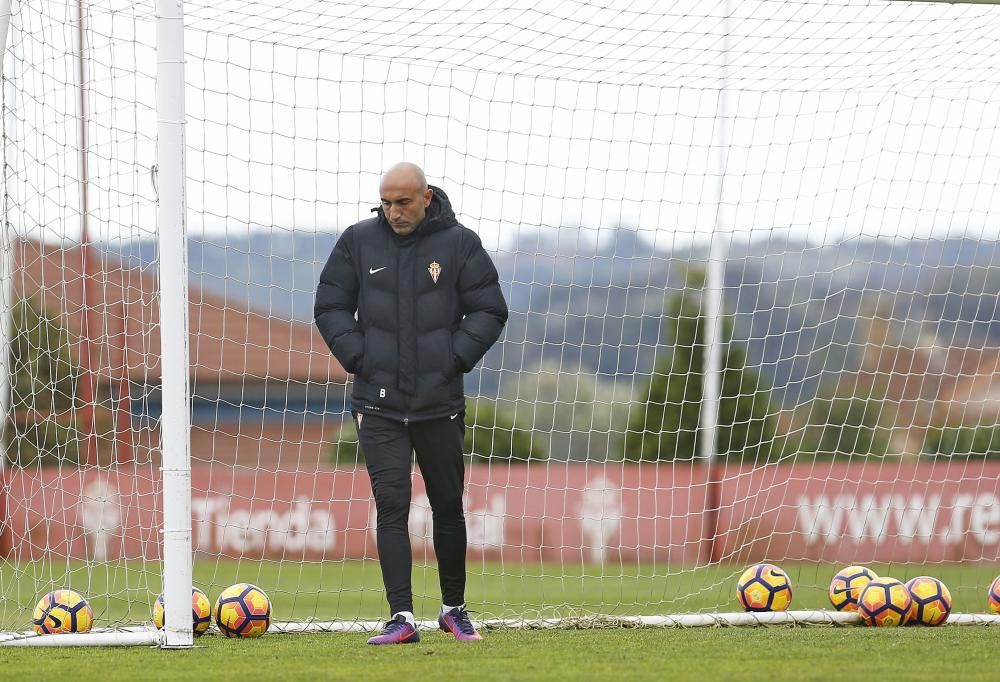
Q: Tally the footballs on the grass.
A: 8